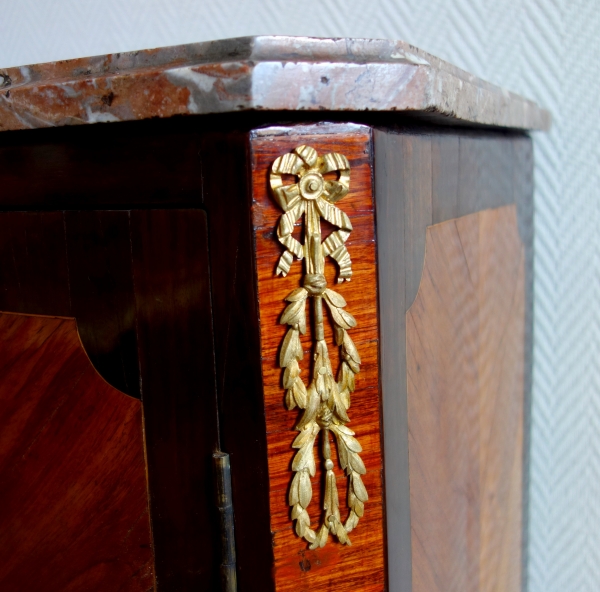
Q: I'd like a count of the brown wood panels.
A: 3